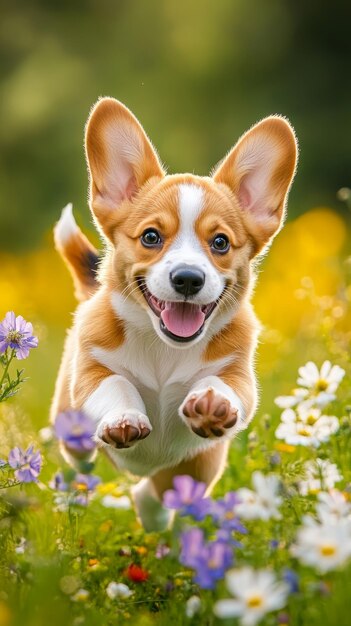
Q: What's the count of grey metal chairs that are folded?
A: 0